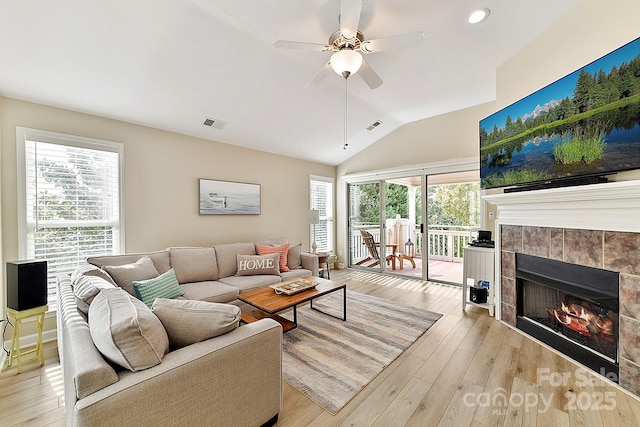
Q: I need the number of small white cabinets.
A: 1